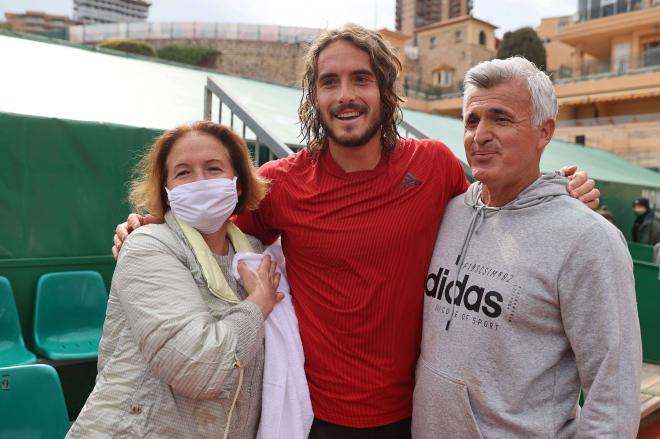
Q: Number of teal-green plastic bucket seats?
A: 3